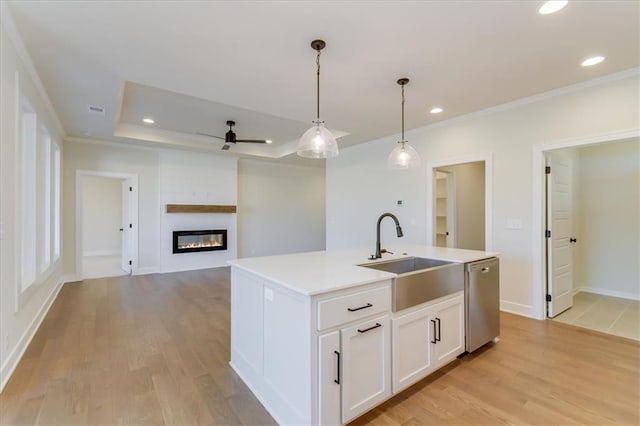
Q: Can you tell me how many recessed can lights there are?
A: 5